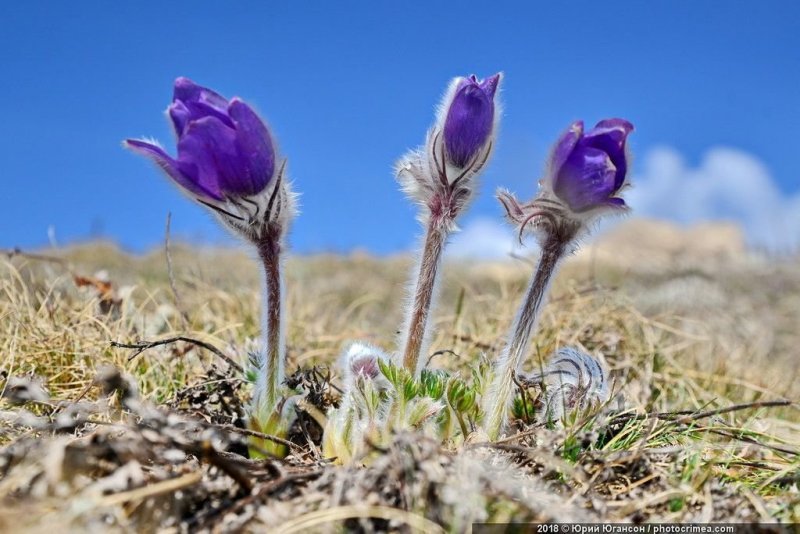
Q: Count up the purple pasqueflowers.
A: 3